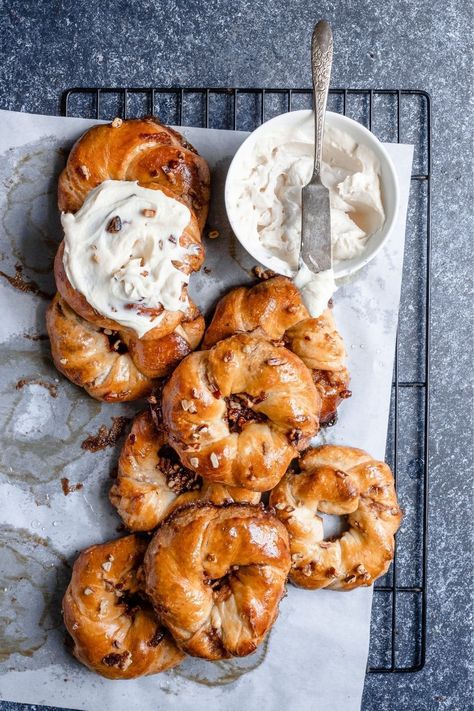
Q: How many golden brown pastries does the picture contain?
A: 9